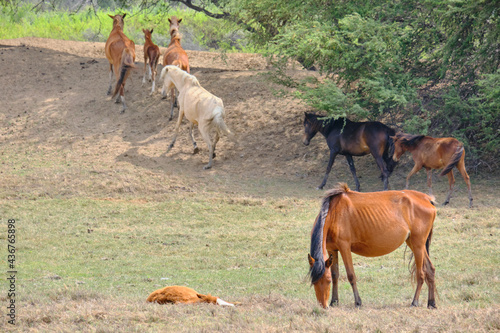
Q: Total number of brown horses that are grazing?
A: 1